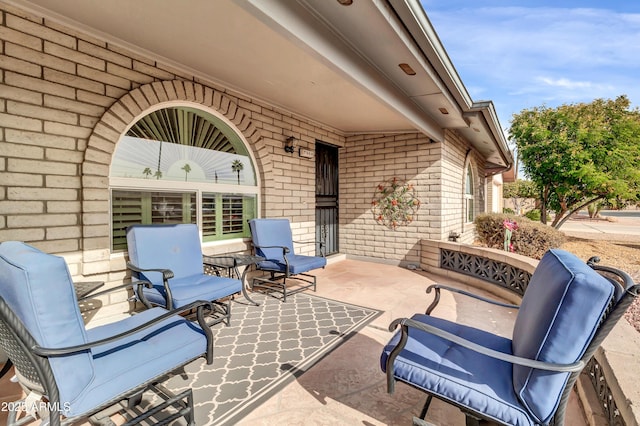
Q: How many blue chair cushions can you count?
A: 8